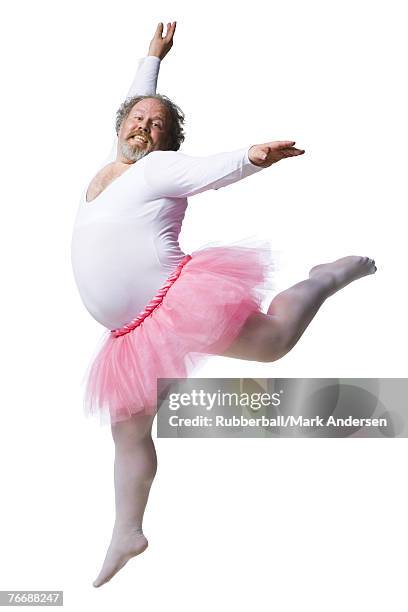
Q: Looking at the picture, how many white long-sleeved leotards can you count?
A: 1